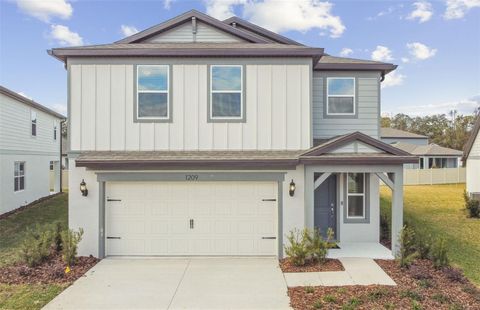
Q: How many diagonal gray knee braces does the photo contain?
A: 2